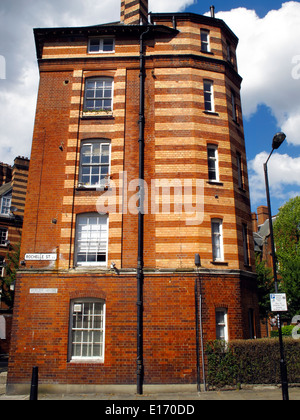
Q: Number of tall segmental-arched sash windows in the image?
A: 4